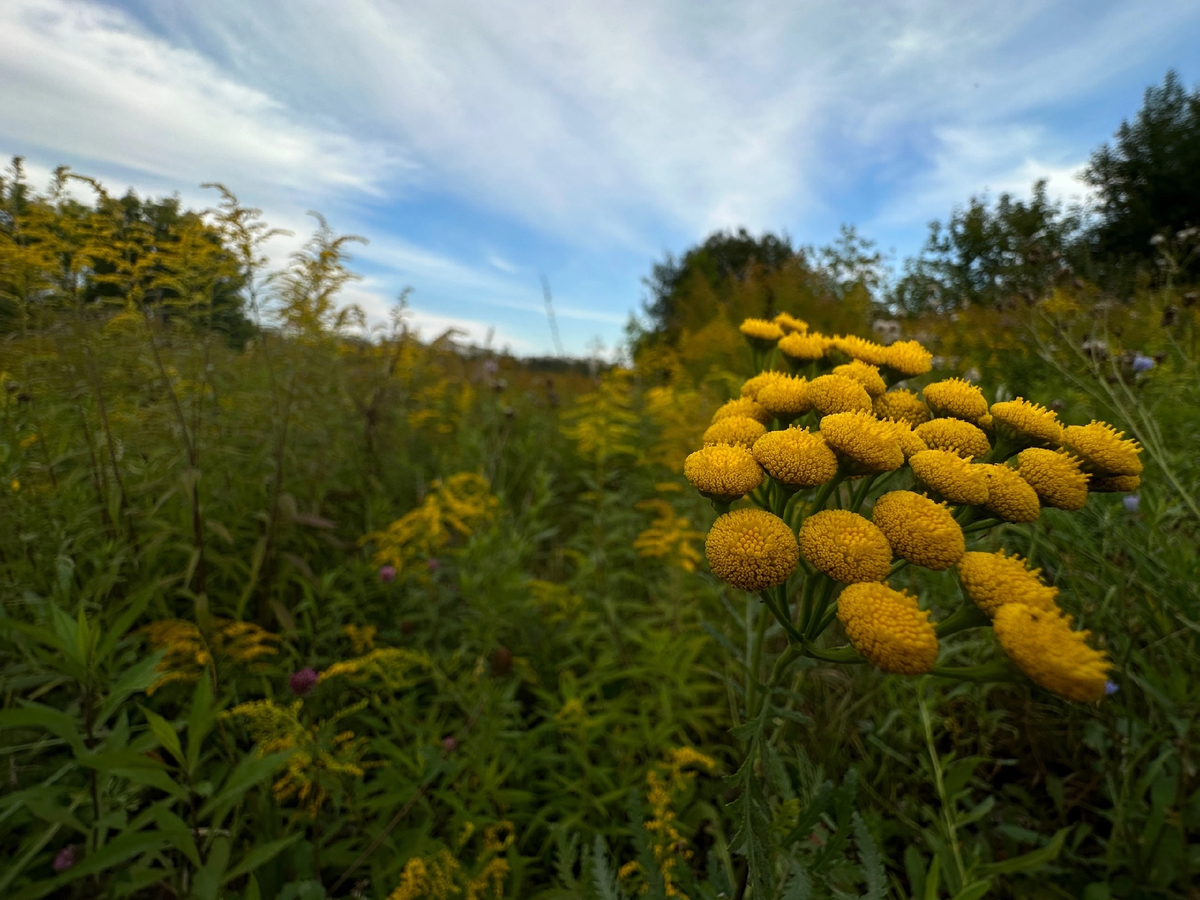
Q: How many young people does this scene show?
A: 0